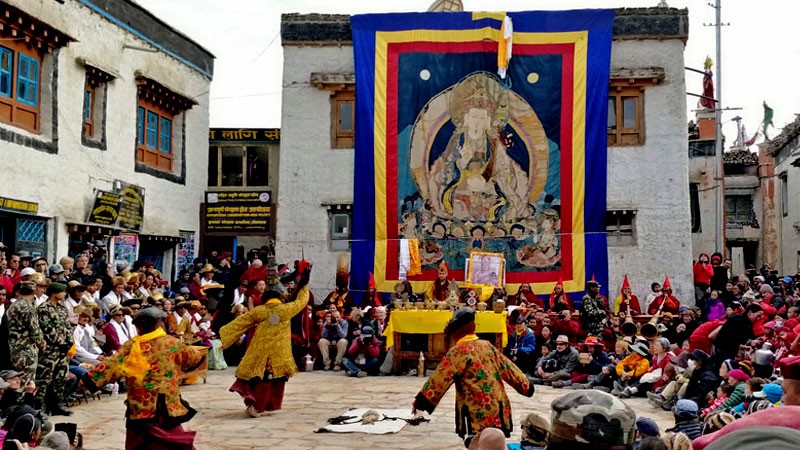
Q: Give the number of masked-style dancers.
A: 3